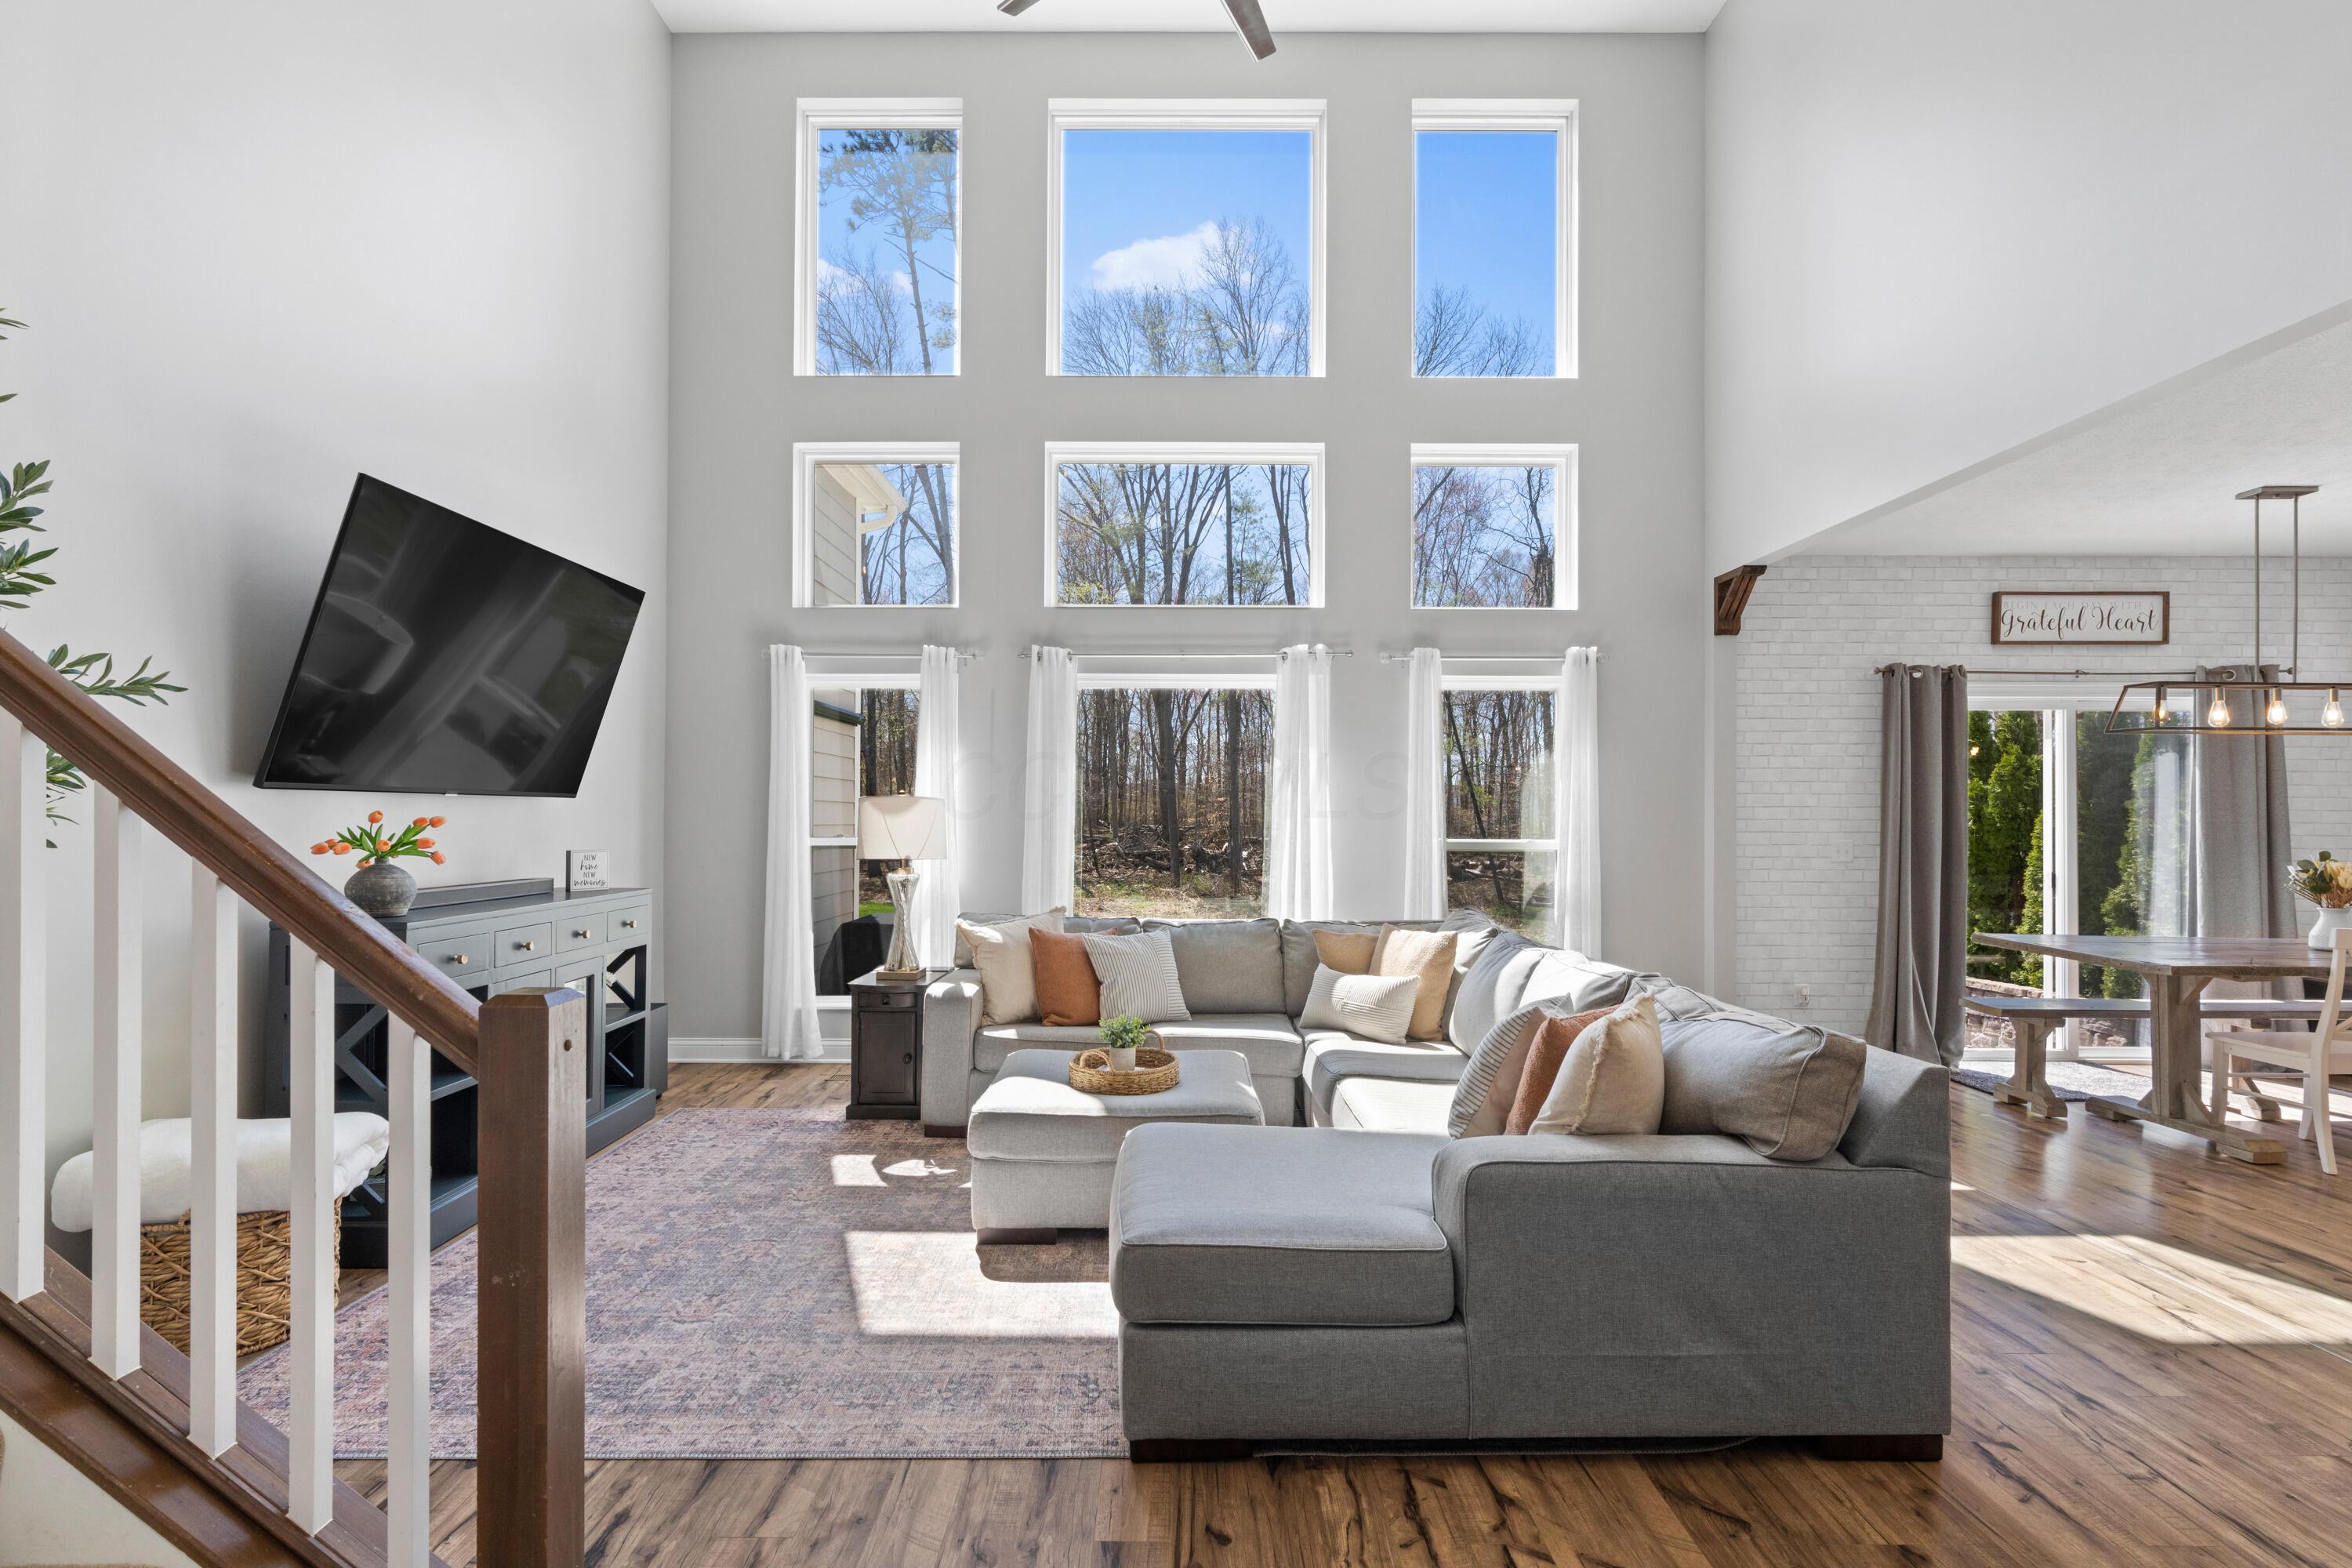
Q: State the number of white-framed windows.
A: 9